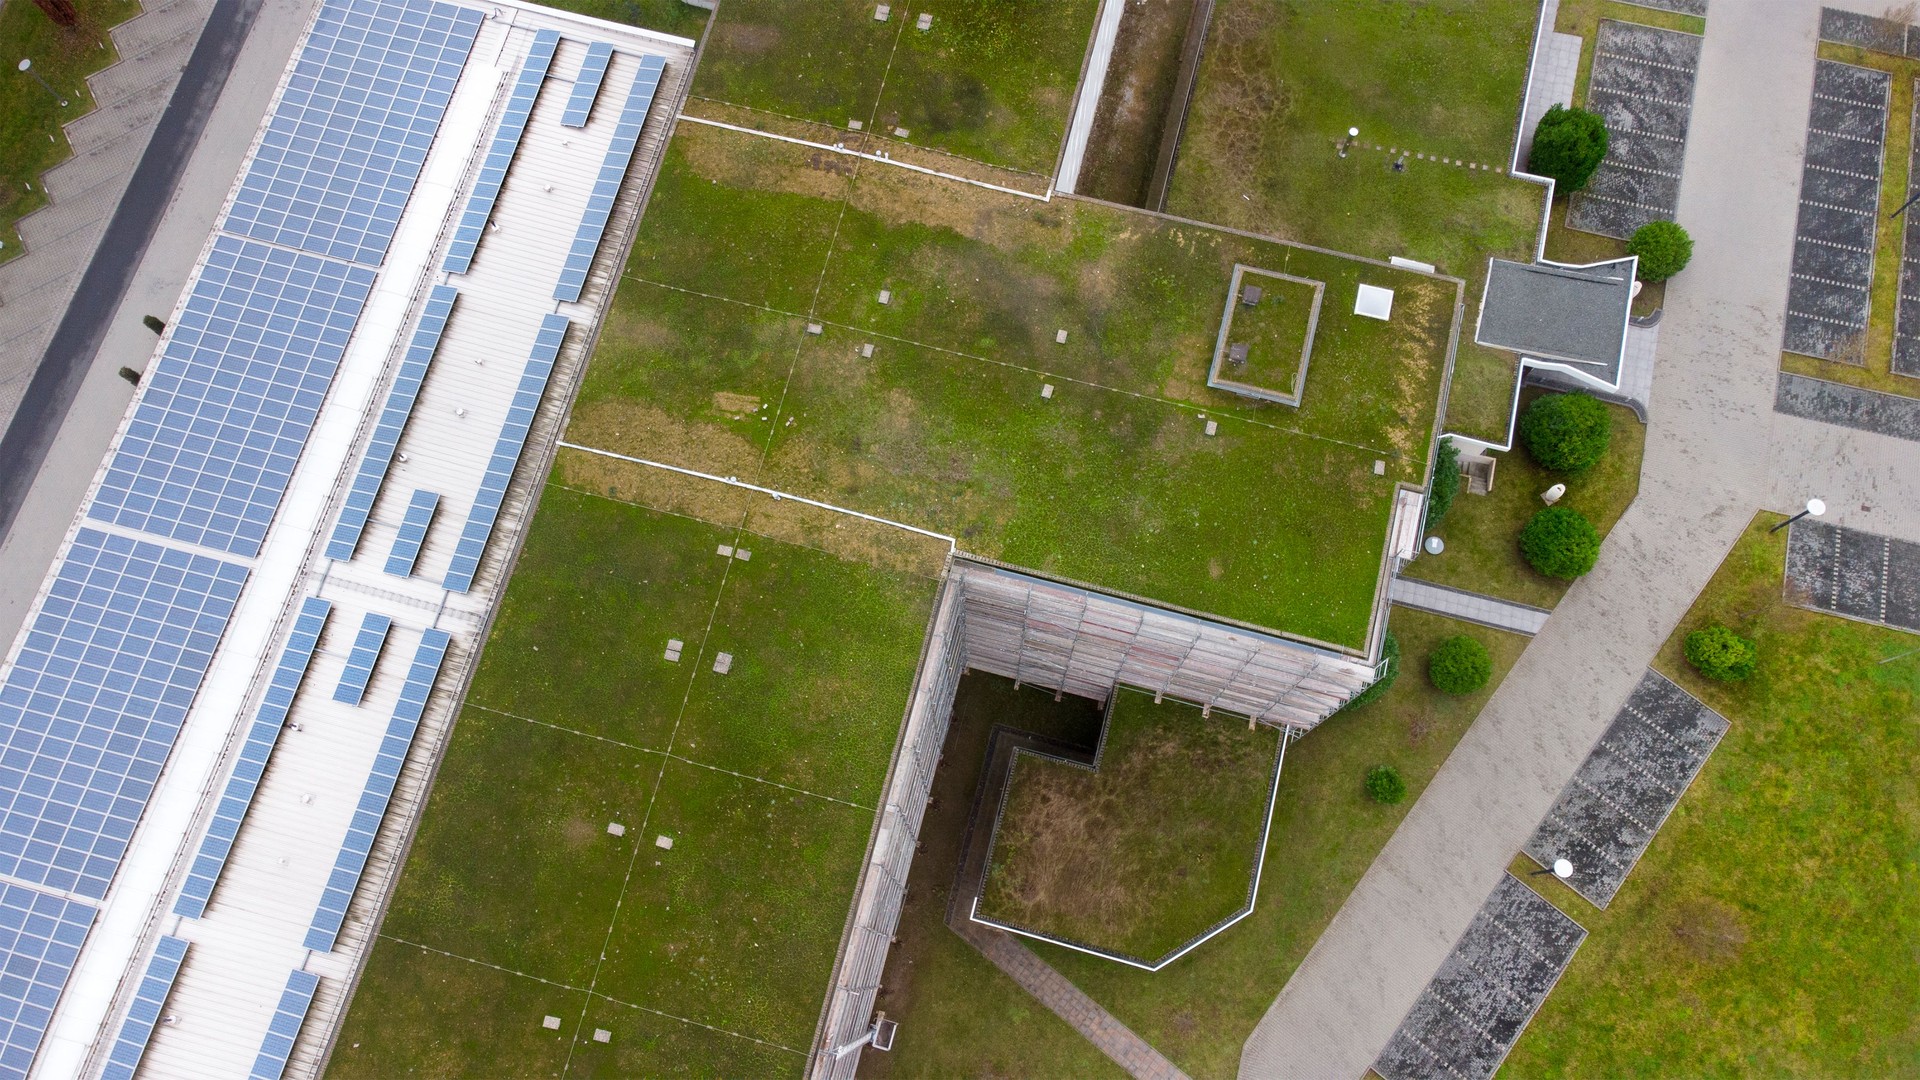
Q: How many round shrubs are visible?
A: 7